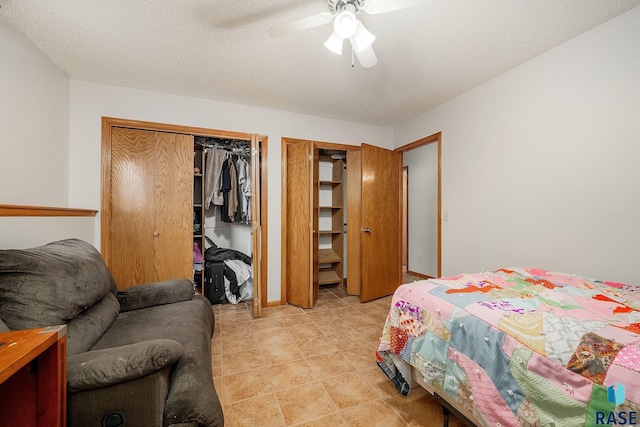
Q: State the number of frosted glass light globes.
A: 3